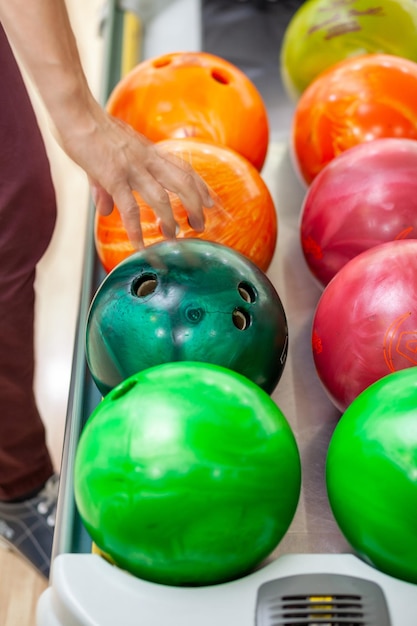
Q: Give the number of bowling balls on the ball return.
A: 9